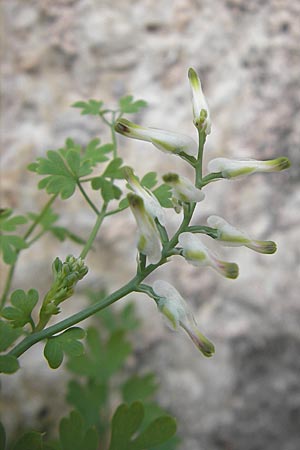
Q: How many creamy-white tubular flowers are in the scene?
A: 9